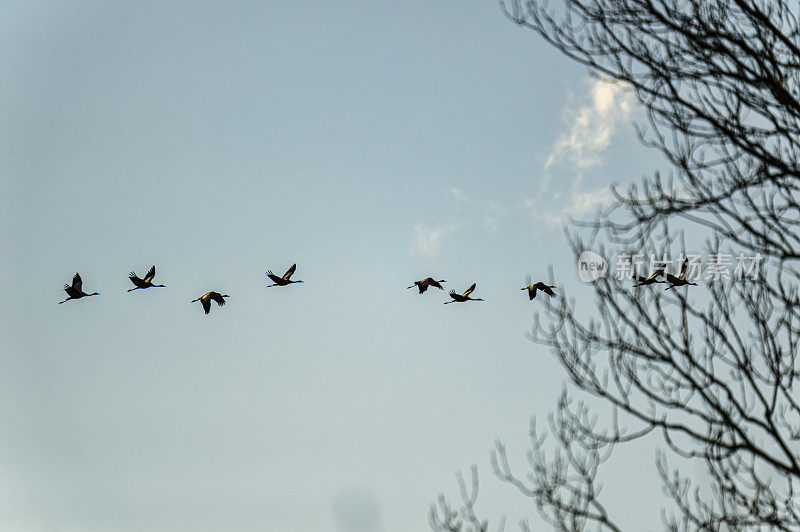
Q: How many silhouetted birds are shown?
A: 9